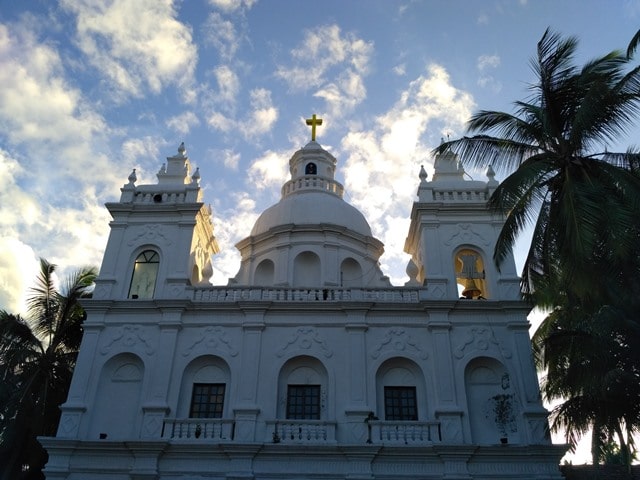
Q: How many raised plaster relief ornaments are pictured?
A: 7